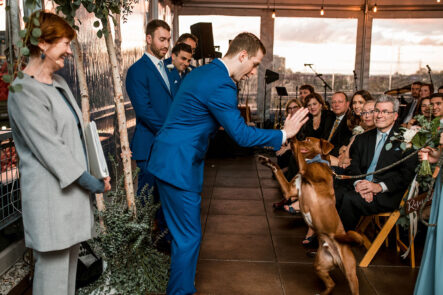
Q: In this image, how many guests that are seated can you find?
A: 12